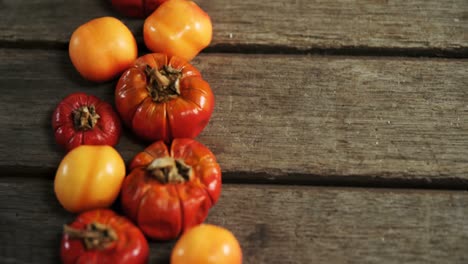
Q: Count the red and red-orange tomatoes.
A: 5